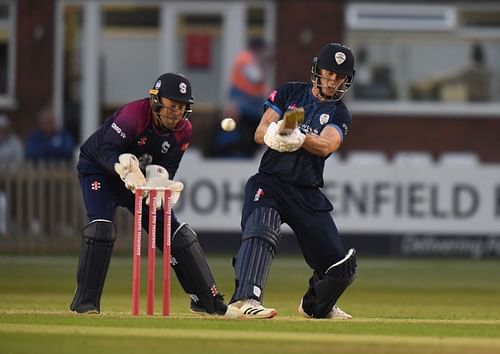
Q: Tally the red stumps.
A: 3